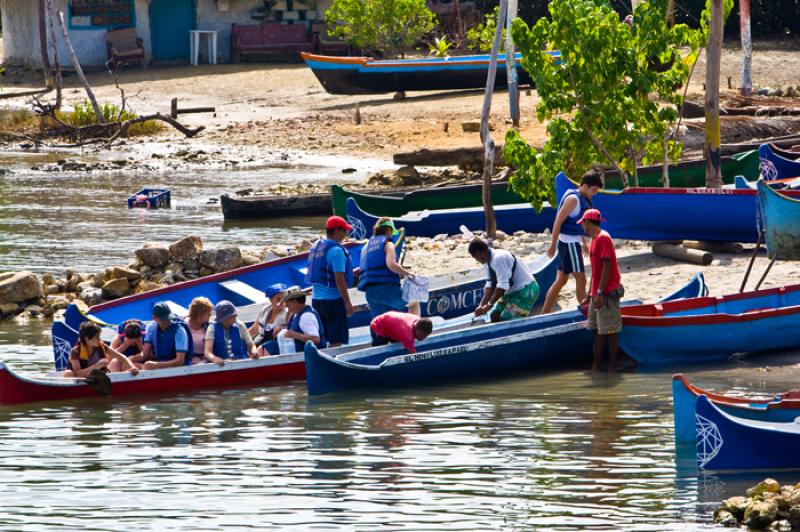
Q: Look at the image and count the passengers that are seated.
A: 7